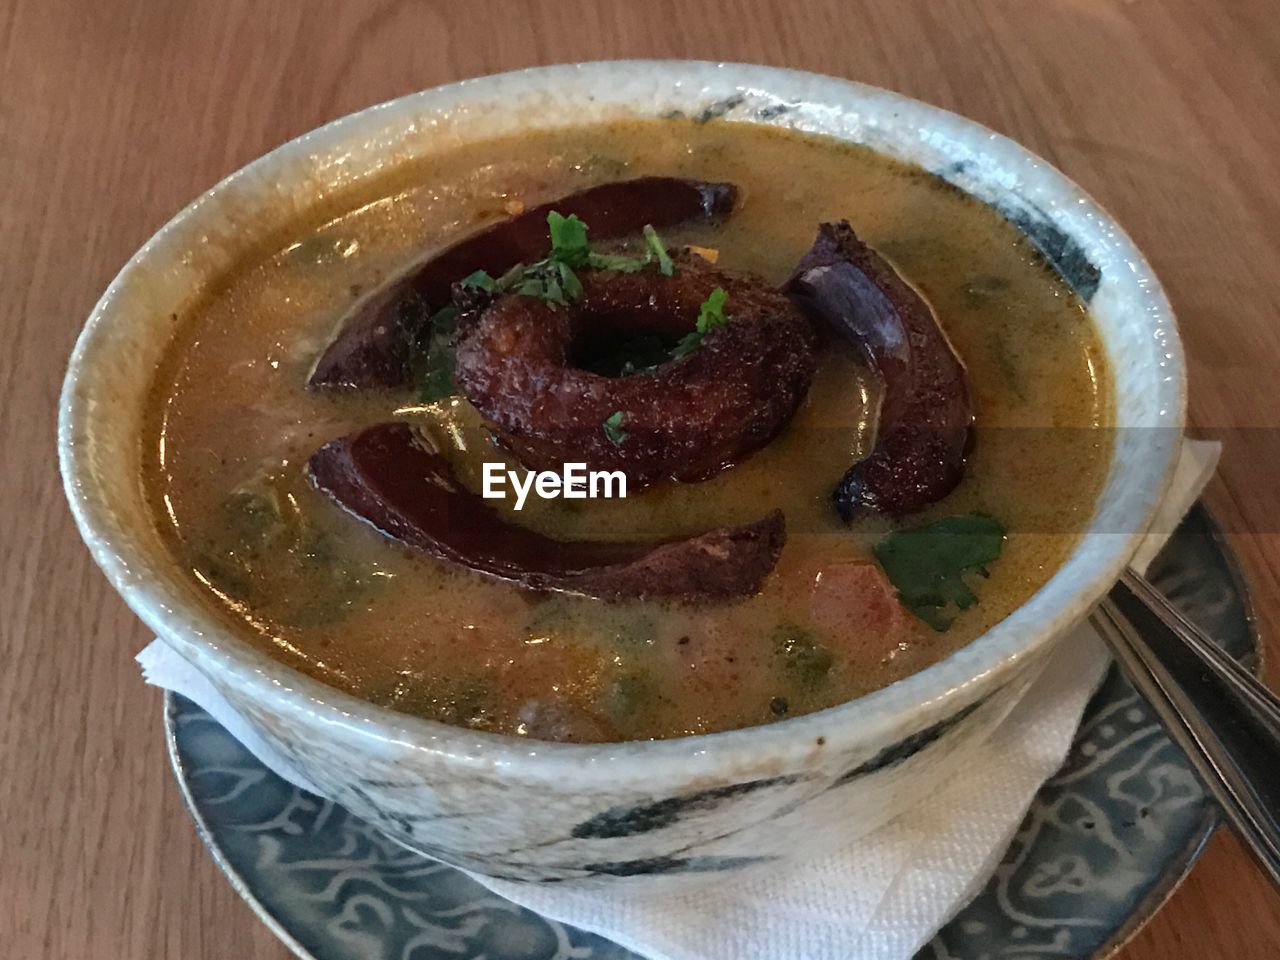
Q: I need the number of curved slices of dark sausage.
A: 3